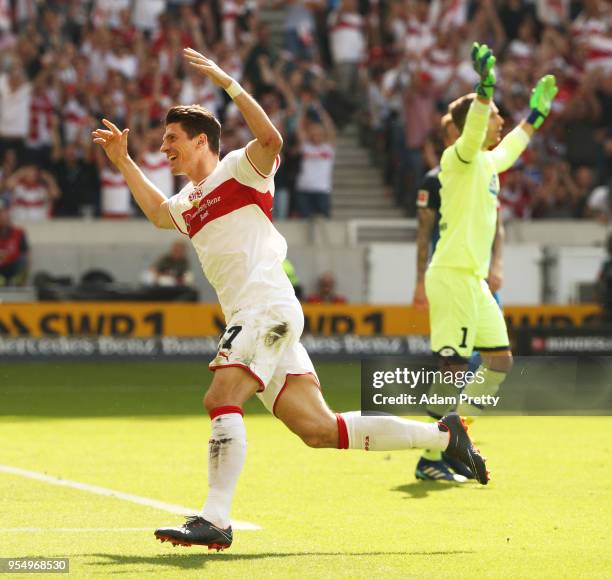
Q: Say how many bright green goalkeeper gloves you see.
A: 2